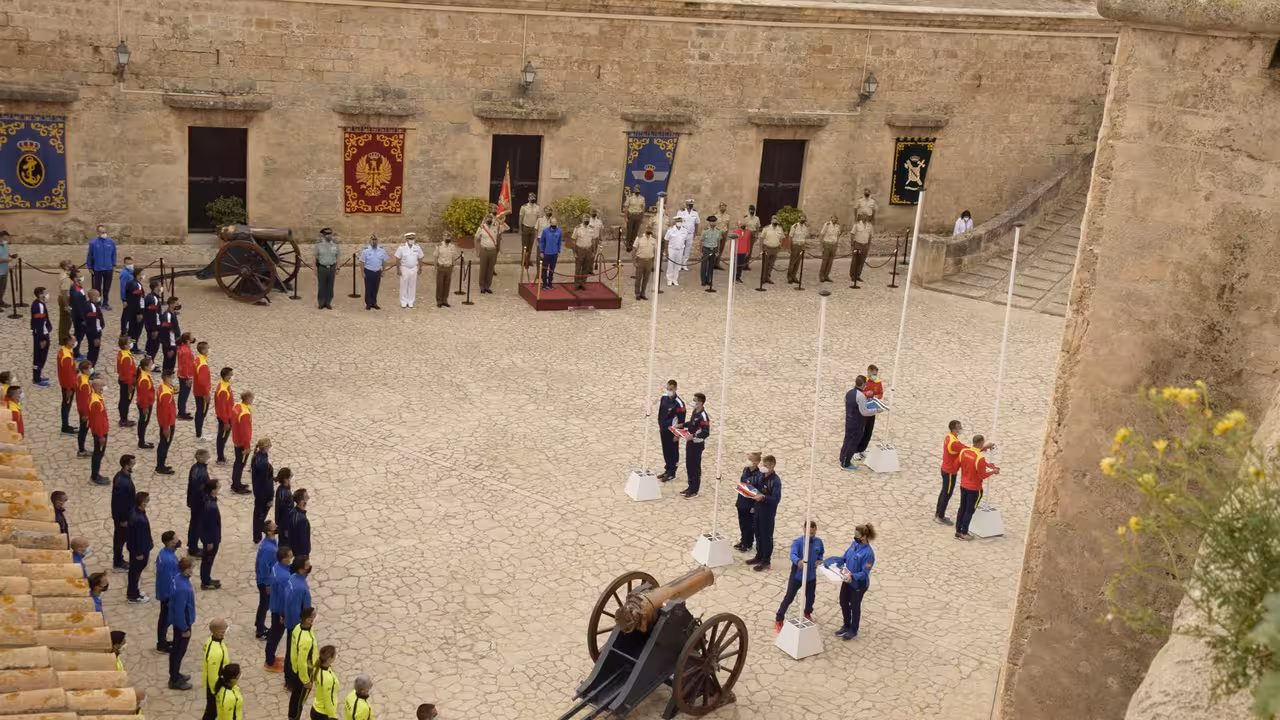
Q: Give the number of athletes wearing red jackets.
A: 15